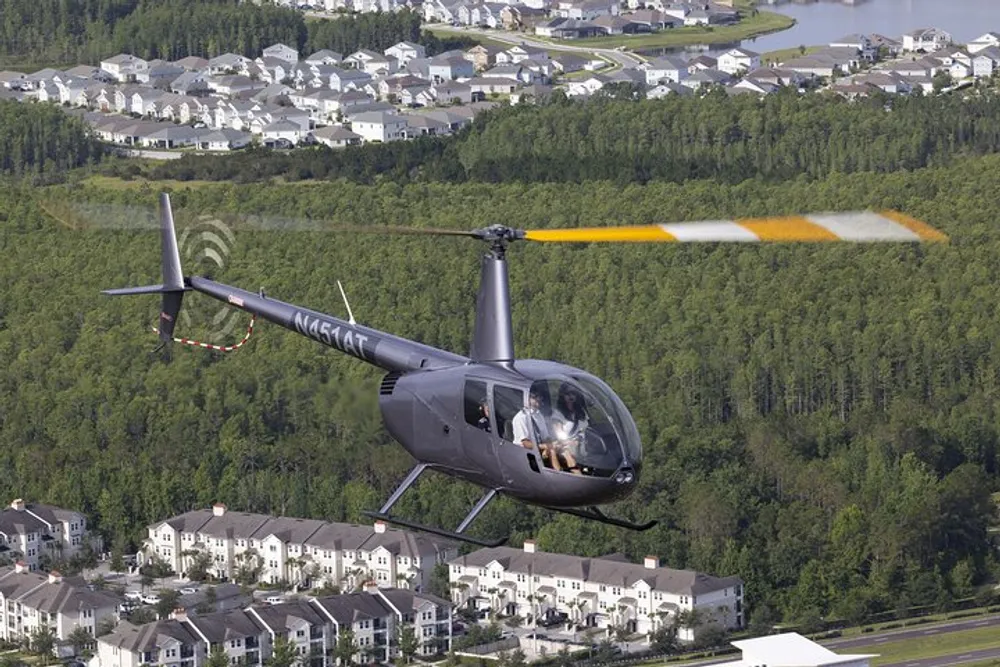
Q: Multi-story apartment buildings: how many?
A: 5